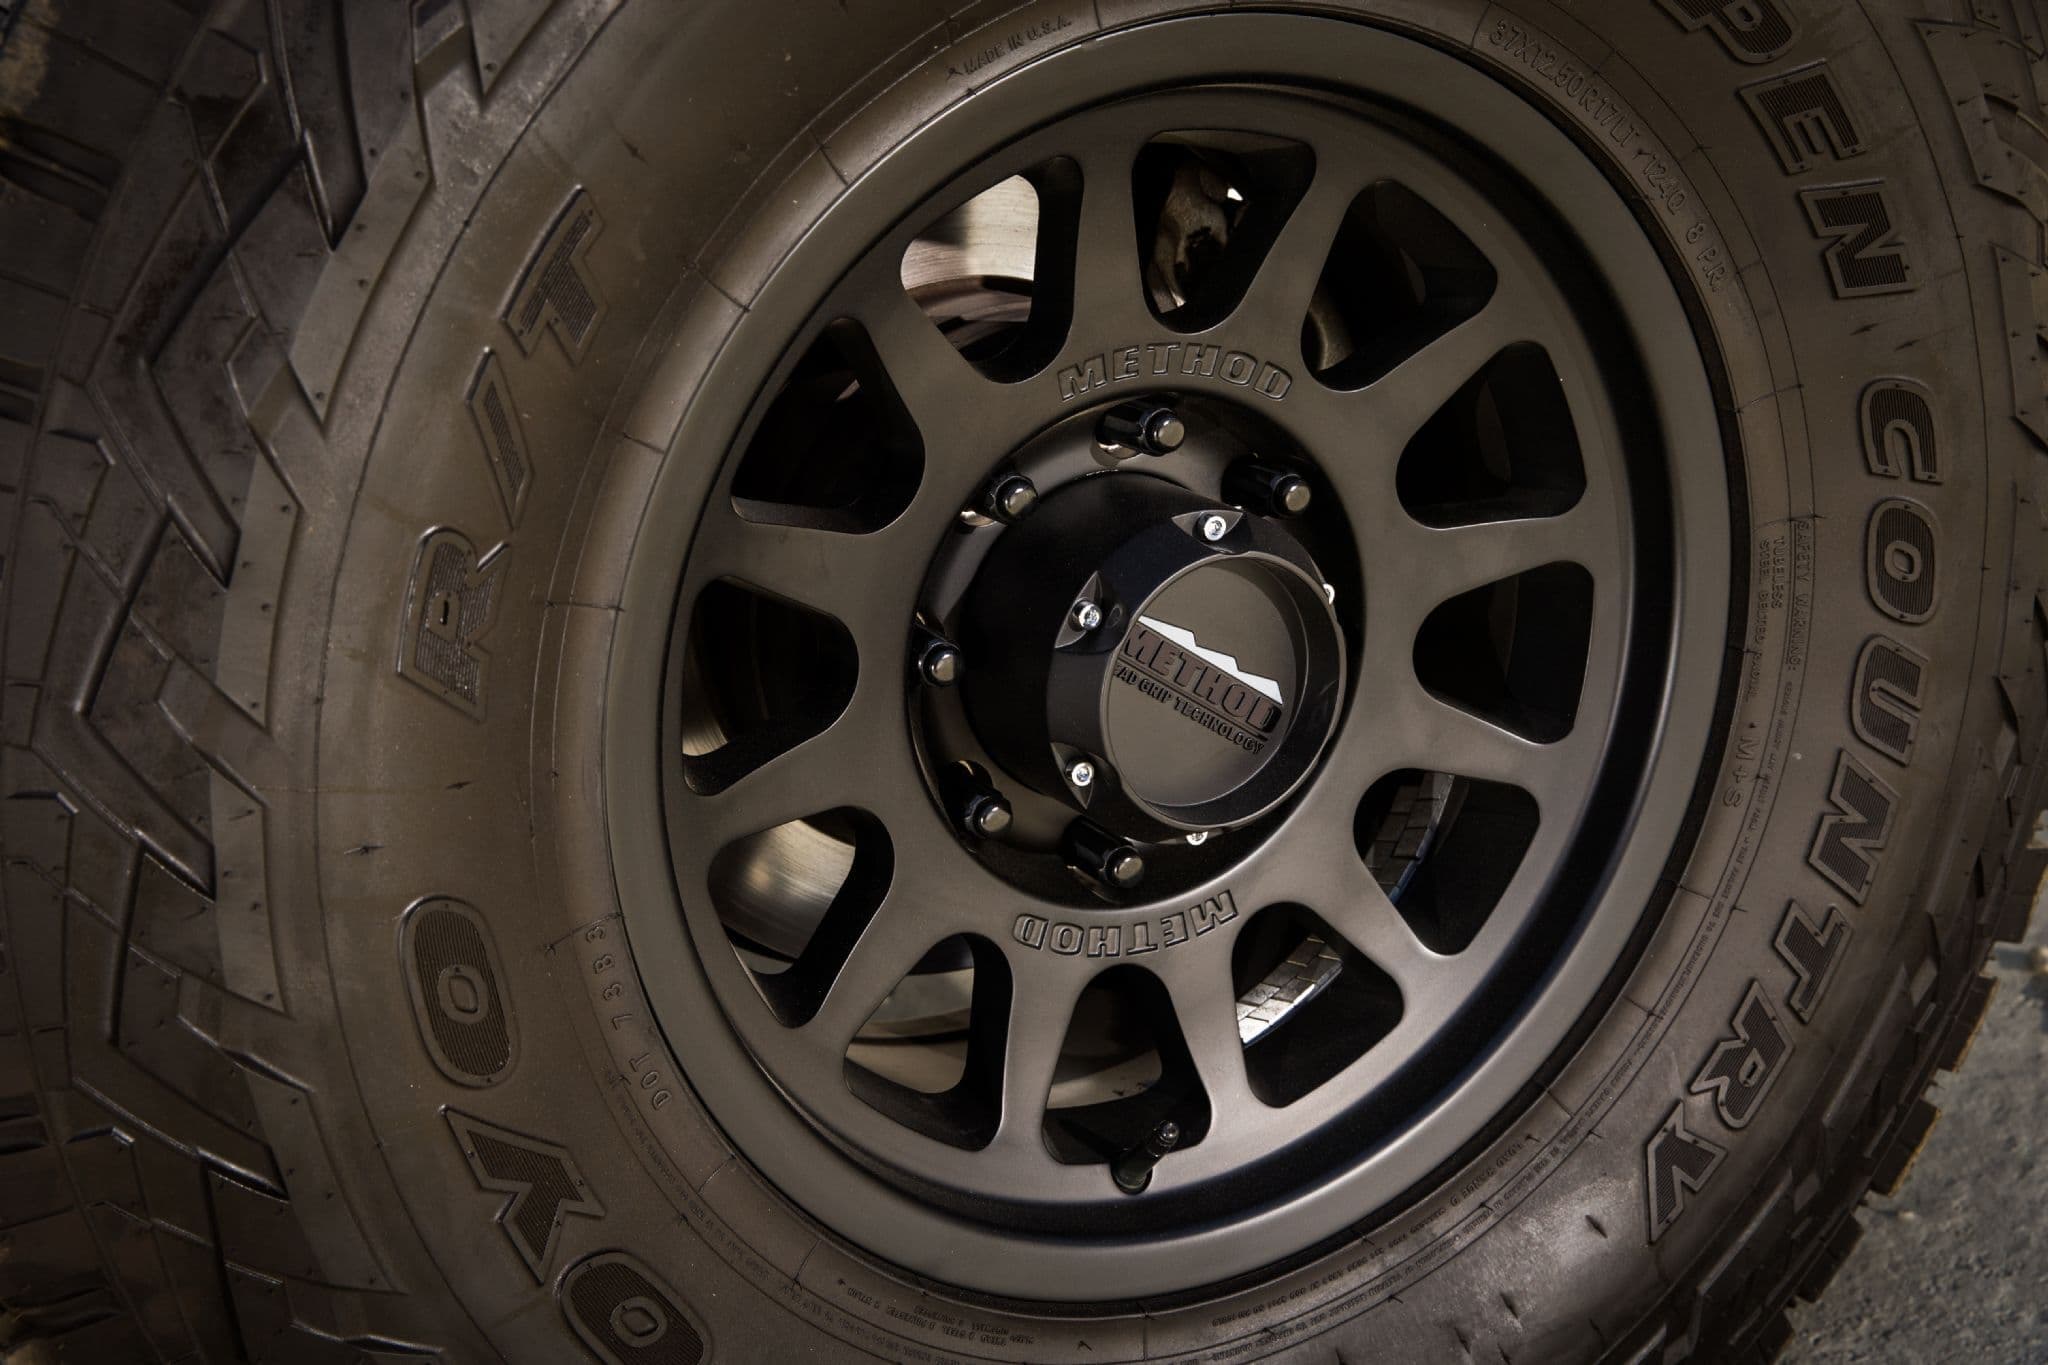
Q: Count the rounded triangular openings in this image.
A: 12